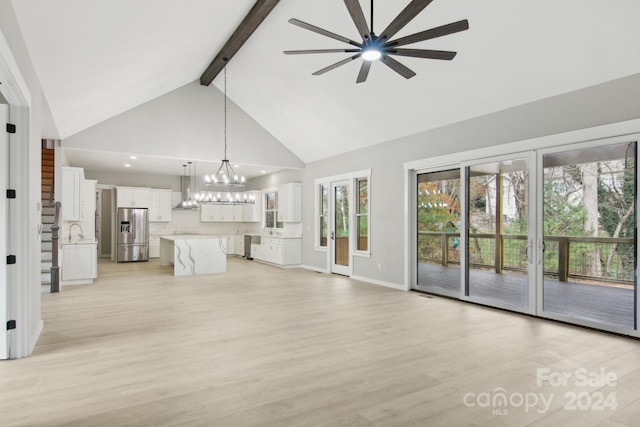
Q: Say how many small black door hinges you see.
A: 4